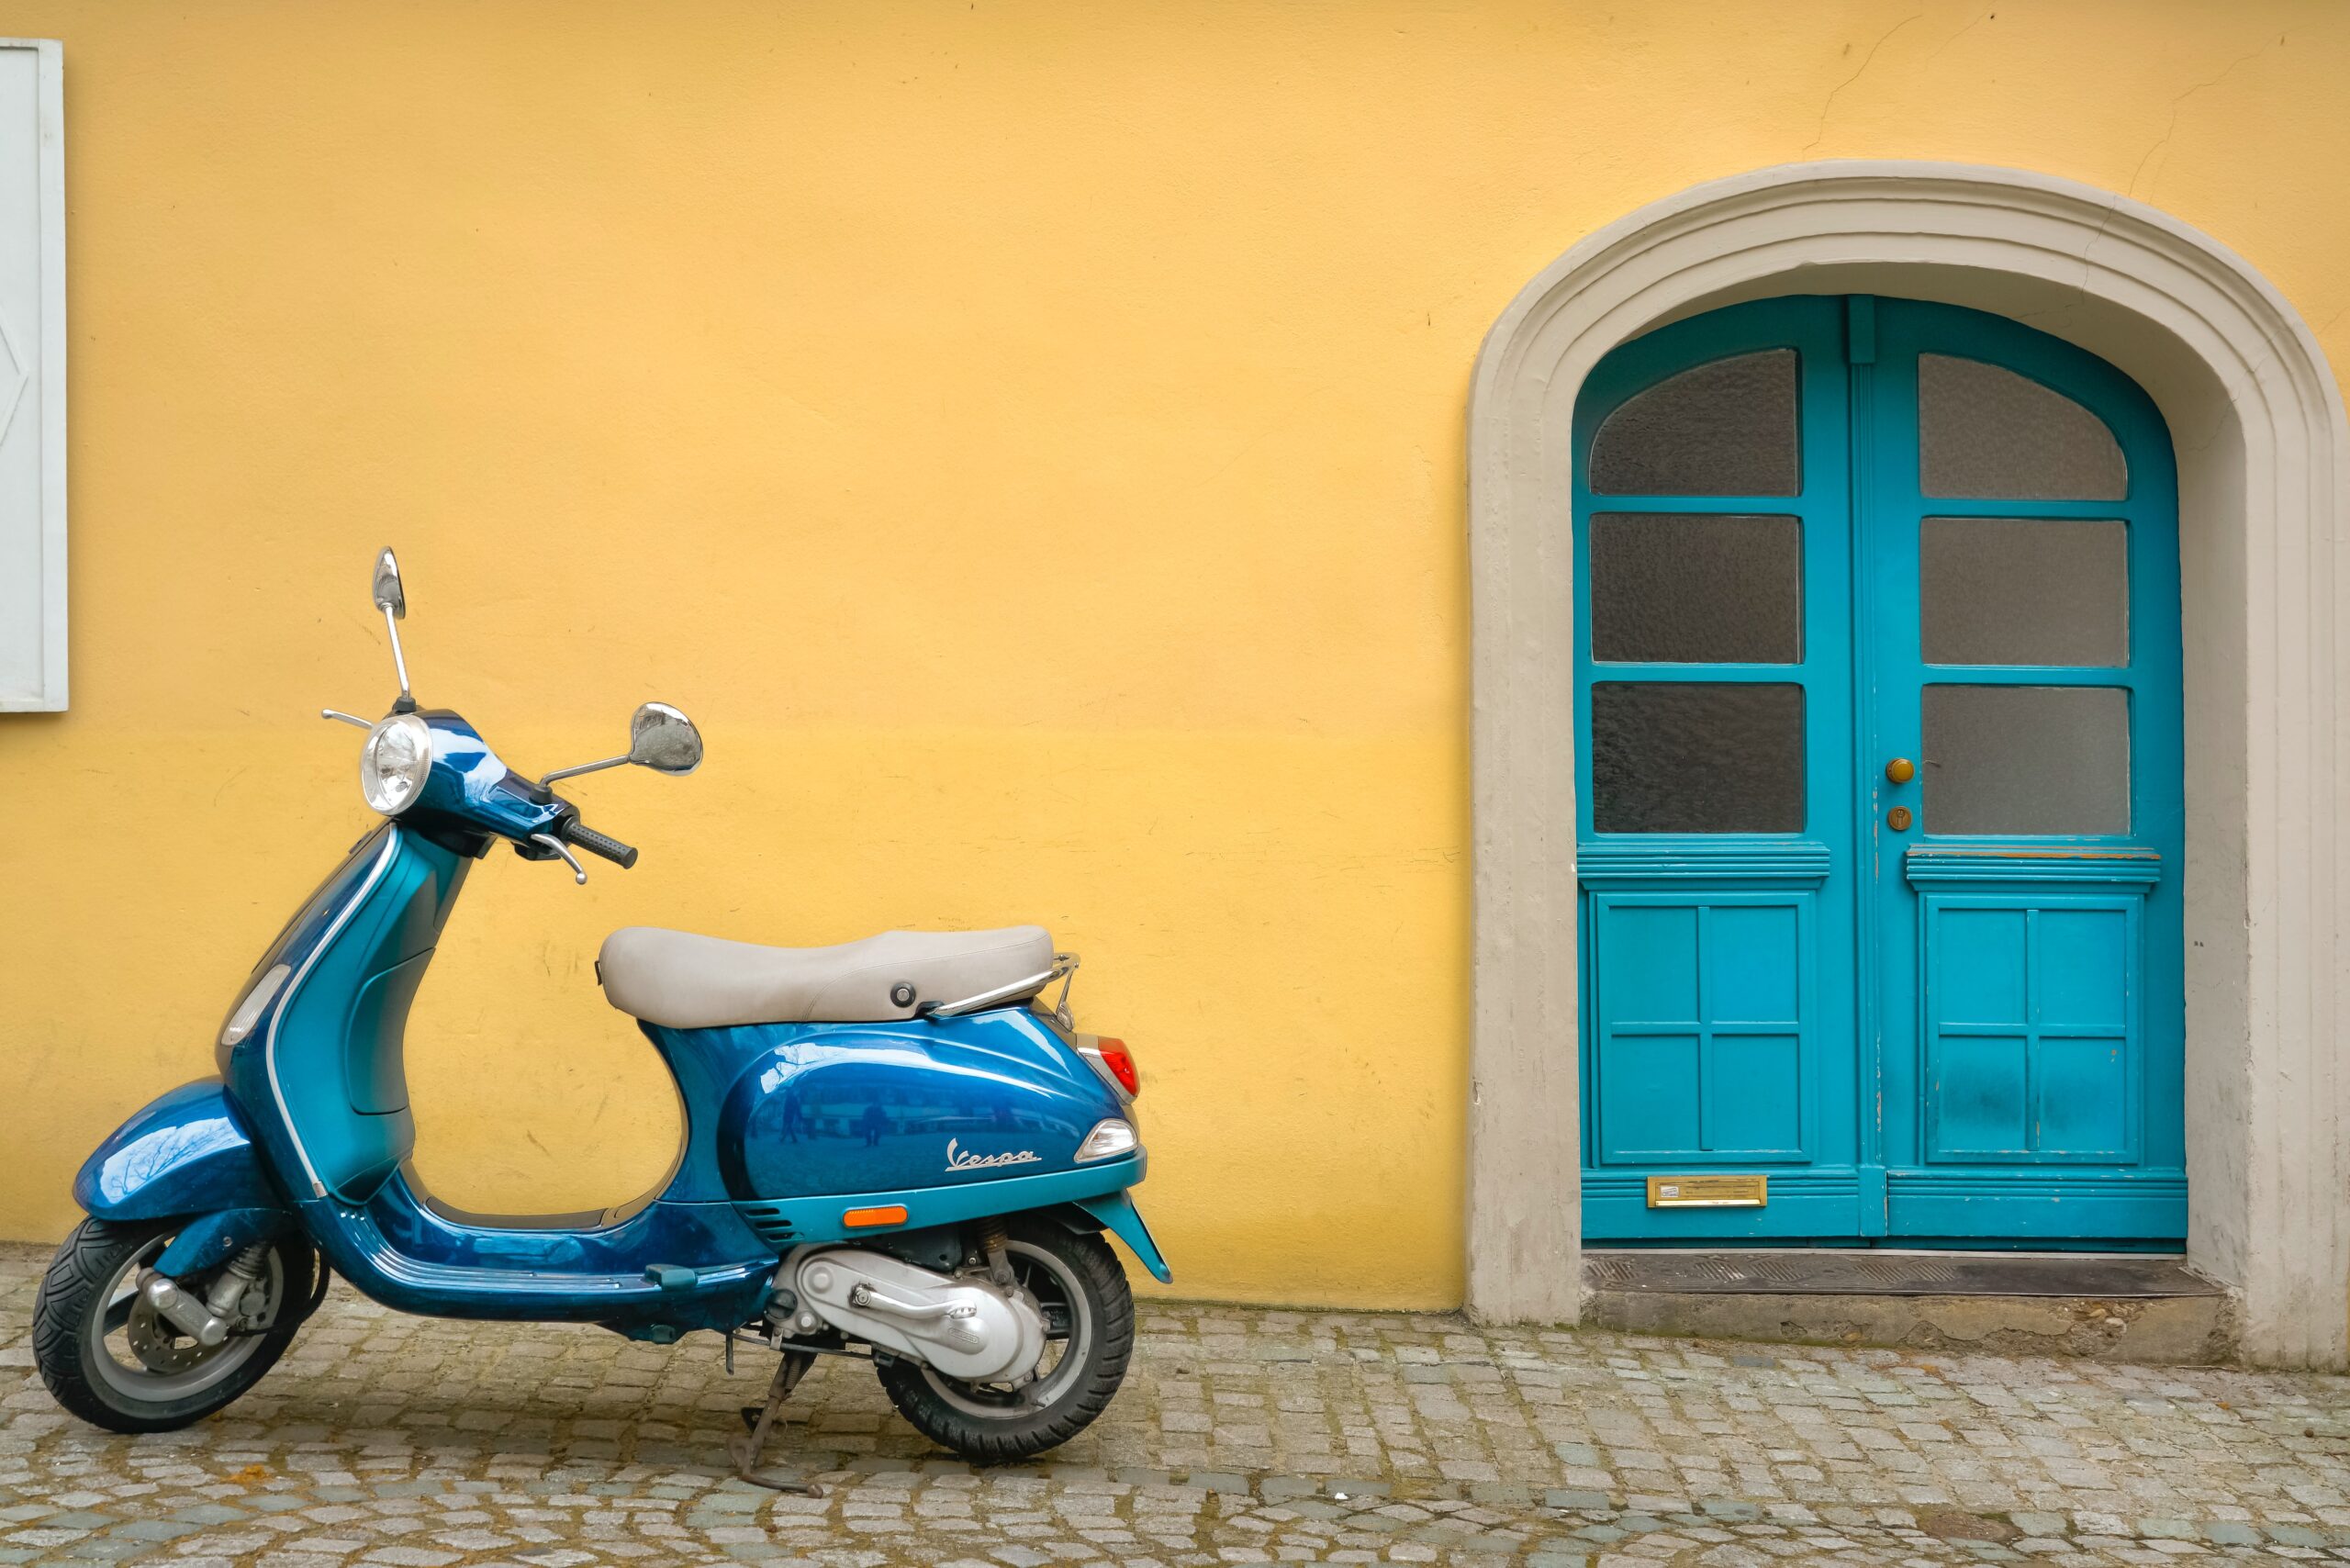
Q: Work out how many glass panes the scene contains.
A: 6